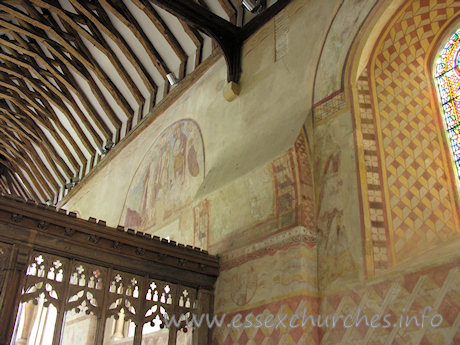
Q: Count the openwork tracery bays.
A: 5